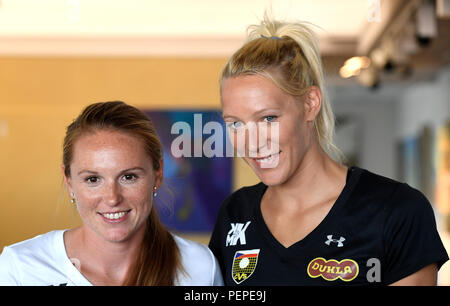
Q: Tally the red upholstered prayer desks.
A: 0